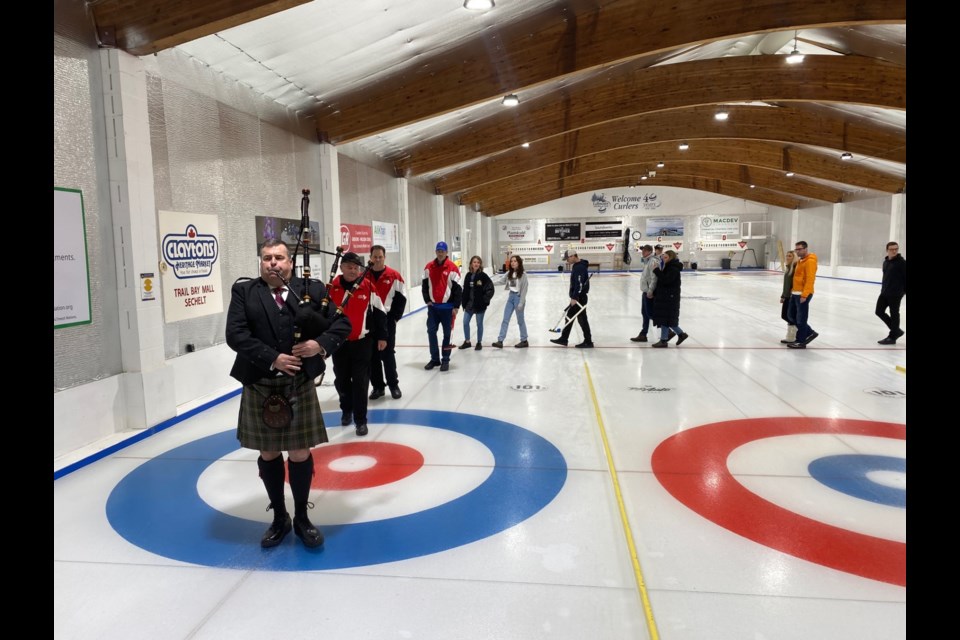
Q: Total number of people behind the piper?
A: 12